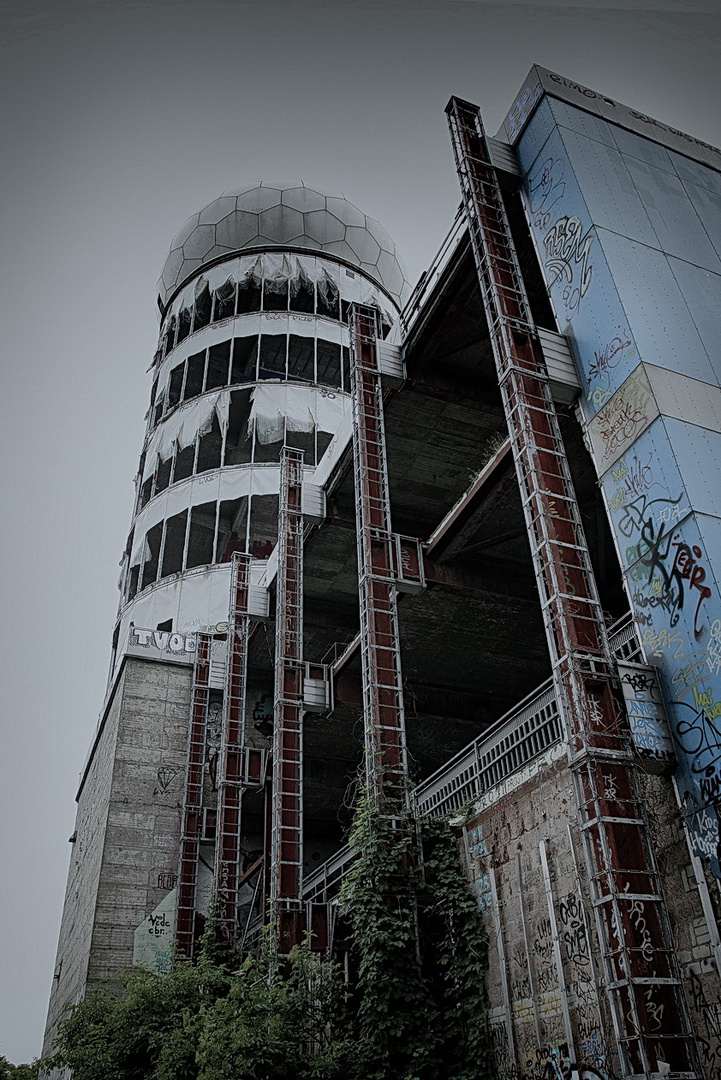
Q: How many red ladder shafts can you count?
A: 5